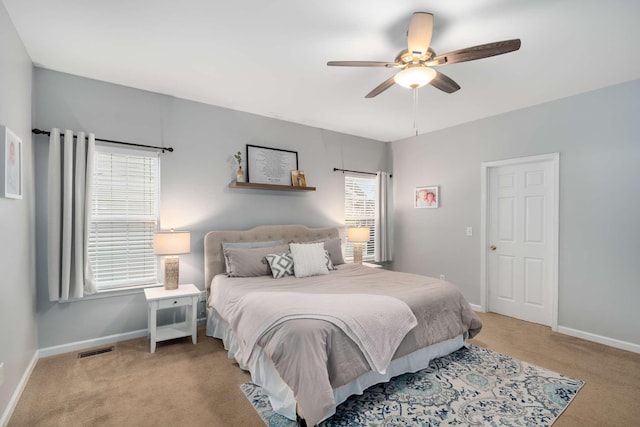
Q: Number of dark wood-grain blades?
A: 4